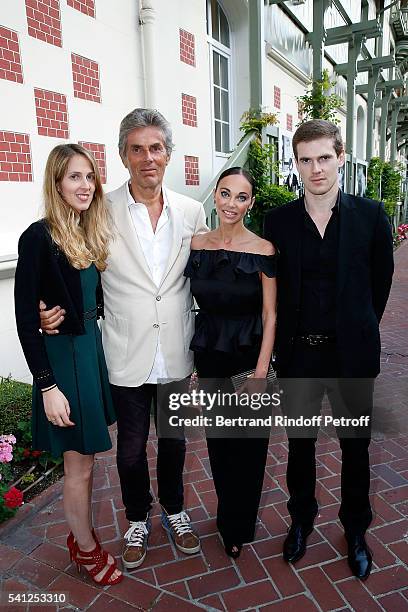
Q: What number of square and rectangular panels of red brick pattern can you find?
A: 12